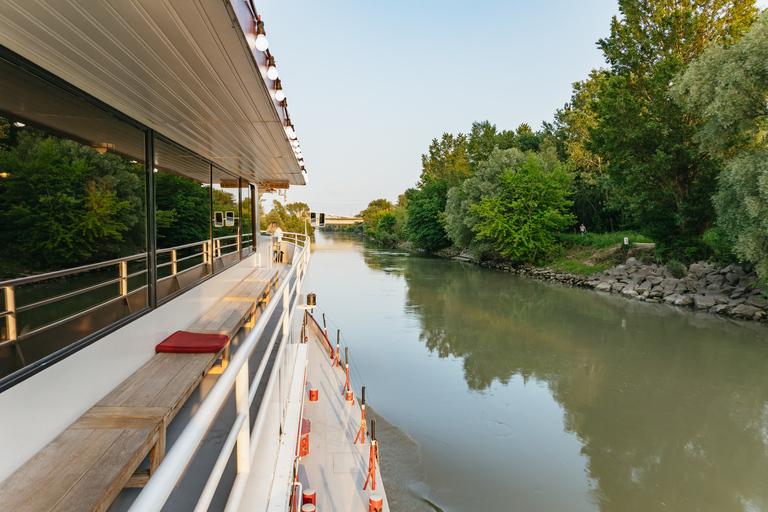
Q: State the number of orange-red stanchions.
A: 5